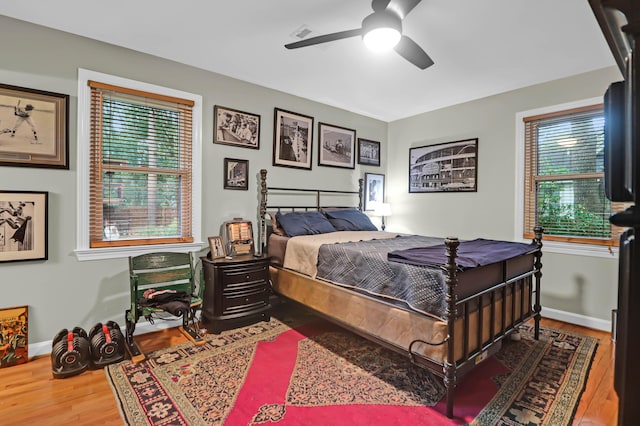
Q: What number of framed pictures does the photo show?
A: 11